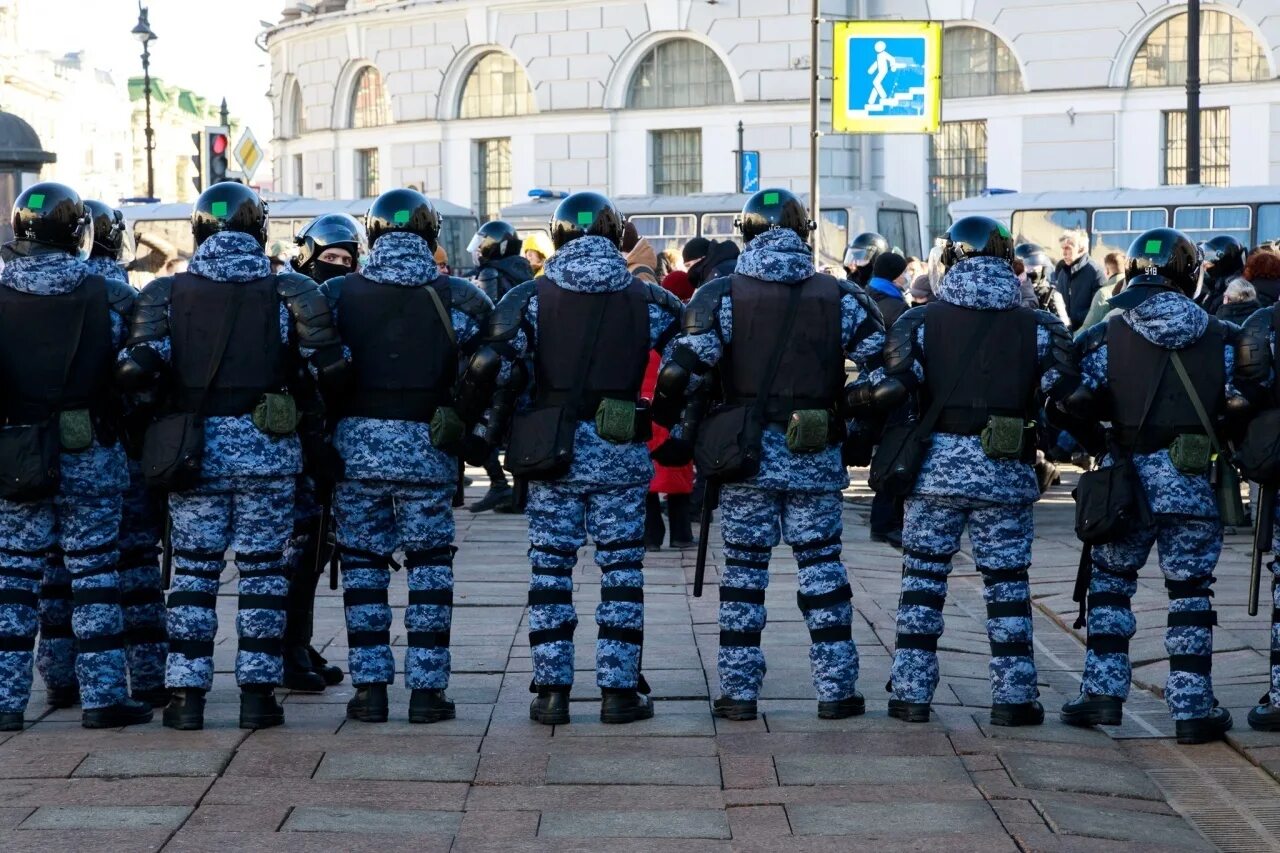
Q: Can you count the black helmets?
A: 13